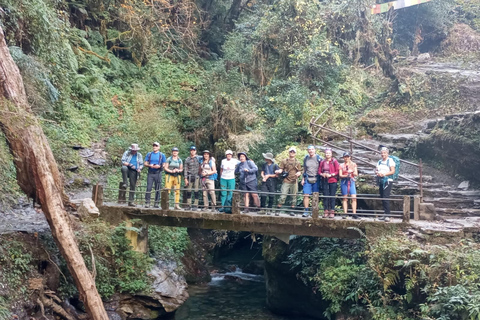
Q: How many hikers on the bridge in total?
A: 13